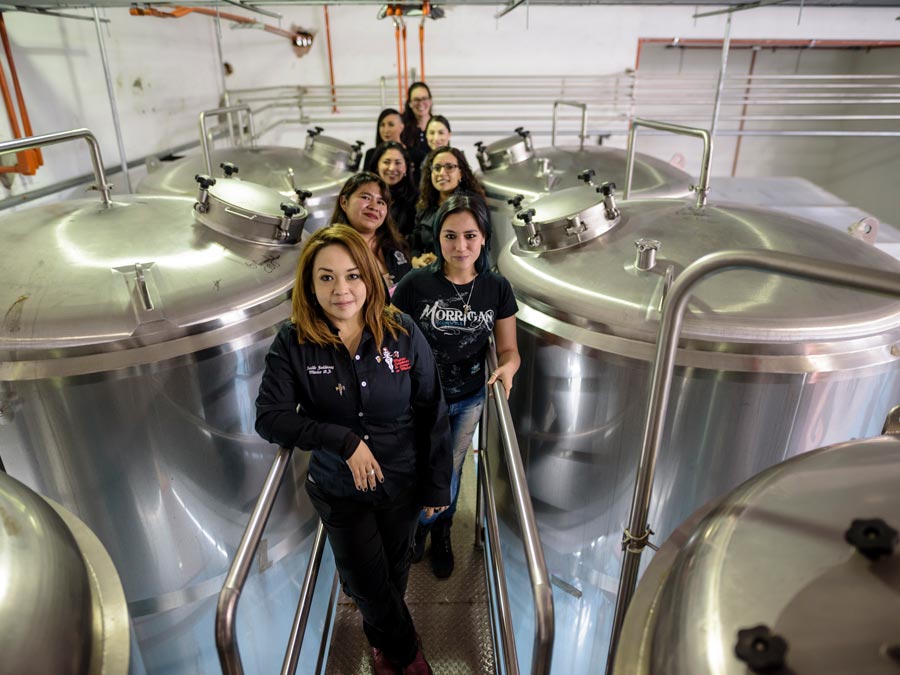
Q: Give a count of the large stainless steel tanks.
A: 6